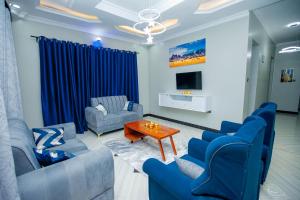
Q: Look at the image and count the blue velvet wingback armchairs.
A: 2